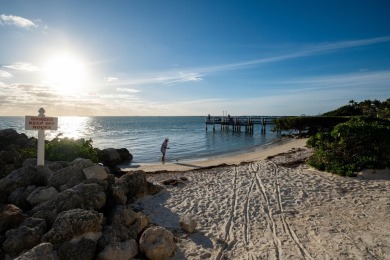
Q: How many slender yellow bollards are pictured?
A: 0